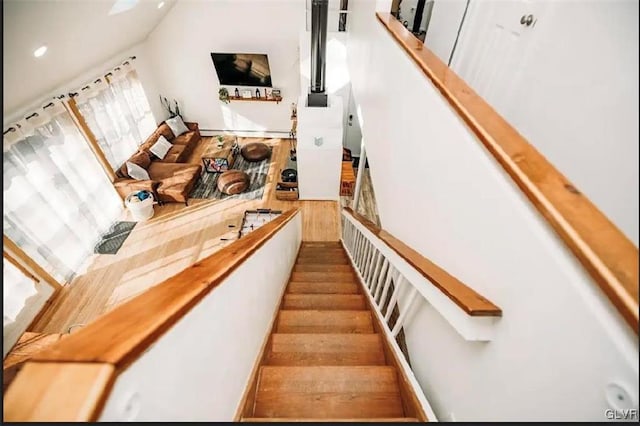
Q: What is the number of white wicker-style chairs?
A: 0